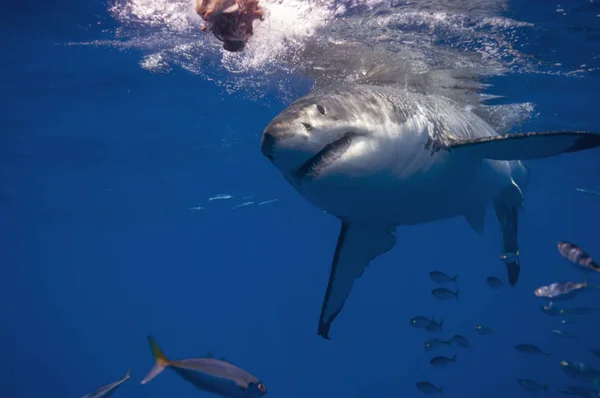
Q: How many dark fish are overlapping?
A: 2